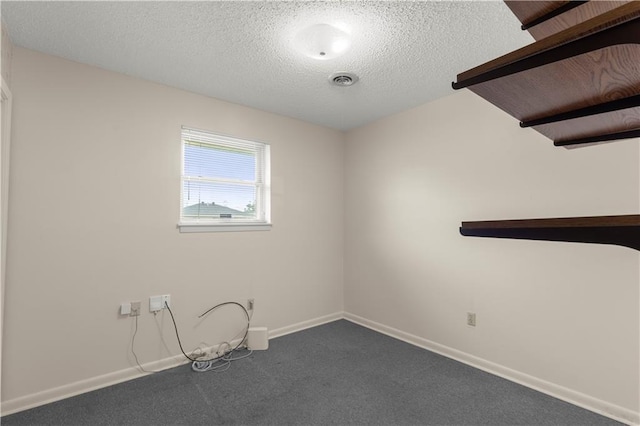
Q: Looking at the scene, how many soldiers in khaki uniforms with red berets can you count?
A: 0